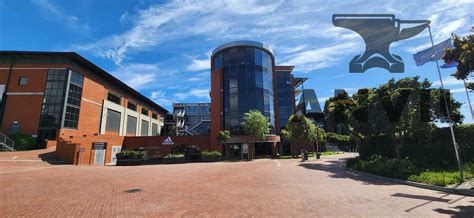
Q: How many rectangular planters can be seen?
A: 3